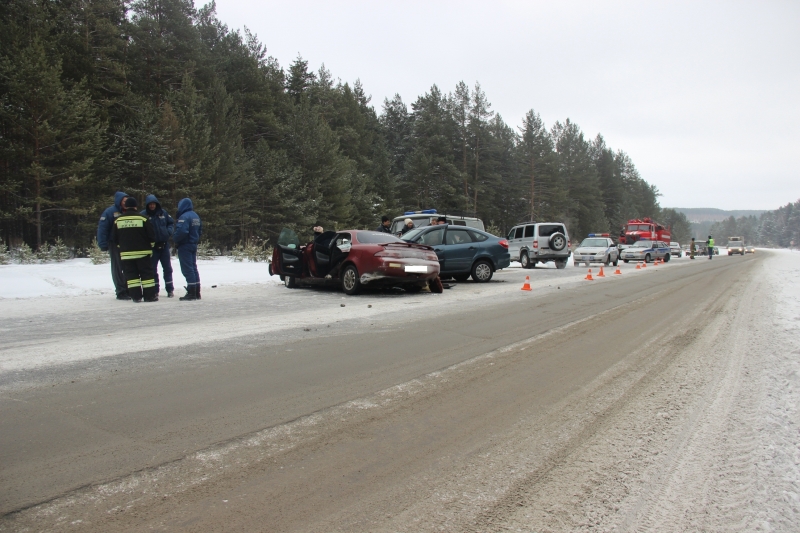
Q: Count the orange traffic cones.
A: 8